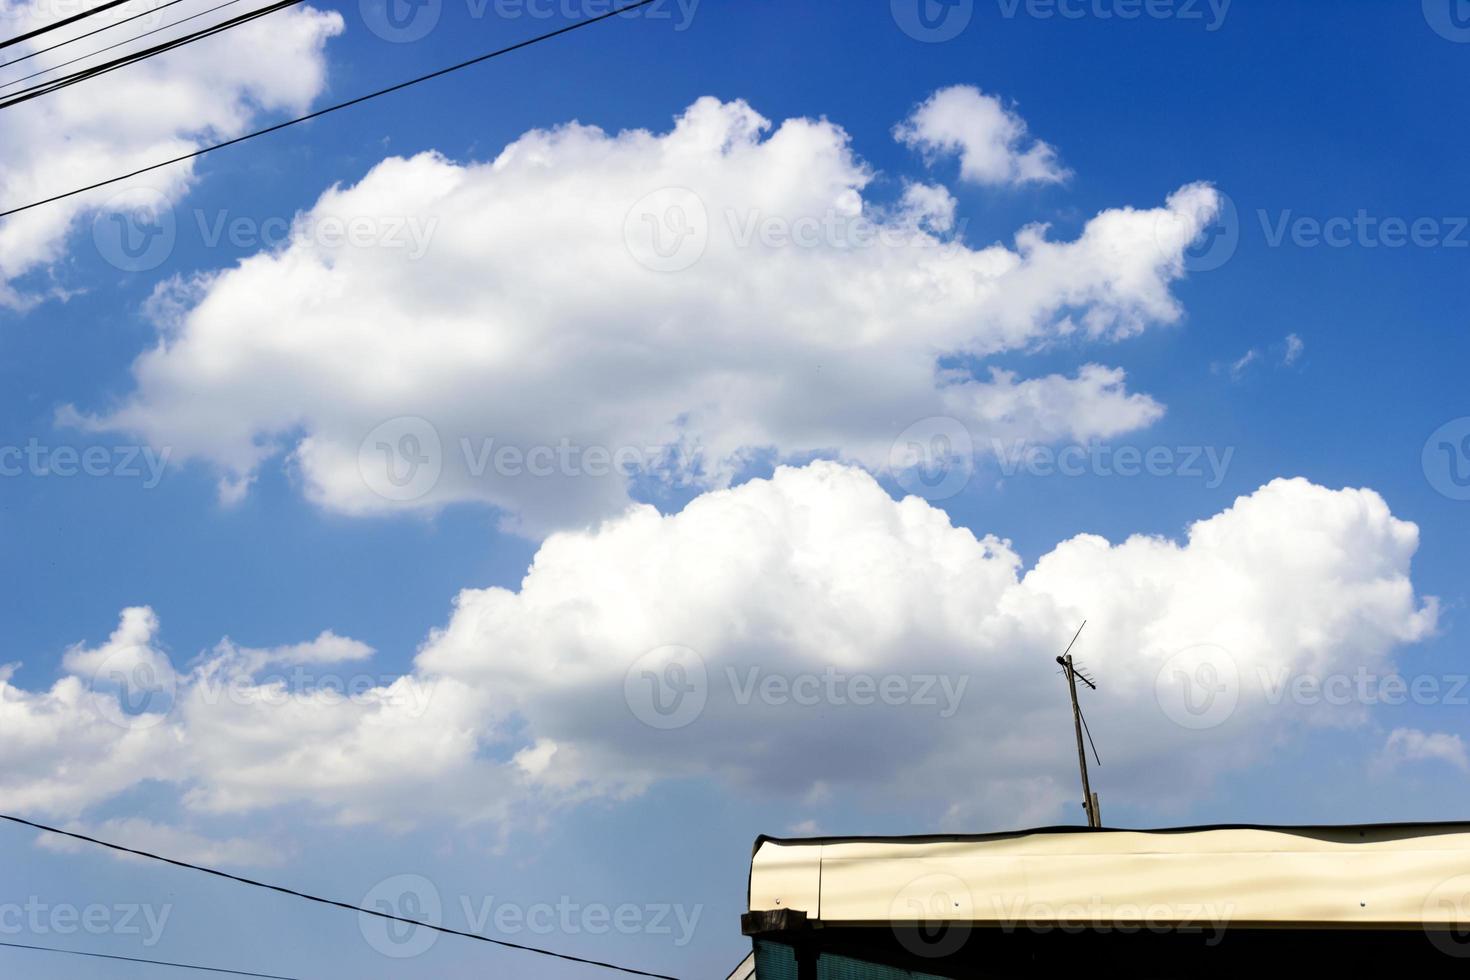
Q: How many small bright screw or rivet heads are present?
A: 3